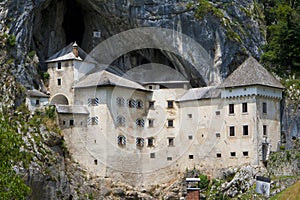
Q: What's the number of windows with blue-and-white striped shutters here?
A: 9